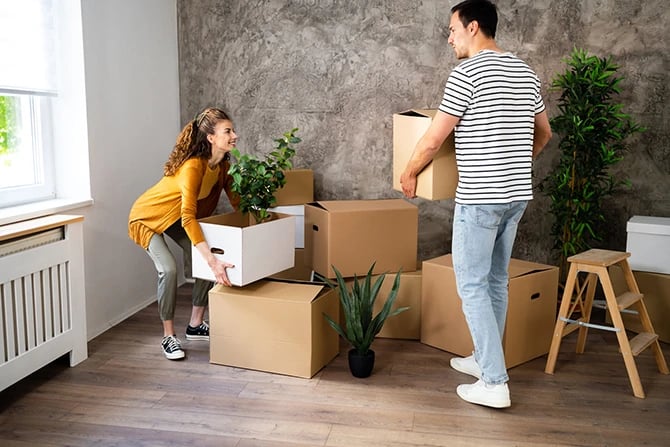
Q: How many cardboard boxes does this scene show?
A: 11